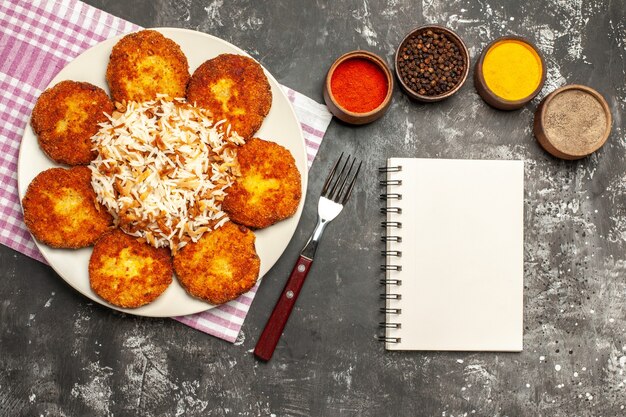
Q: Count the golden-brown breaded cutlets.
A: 7